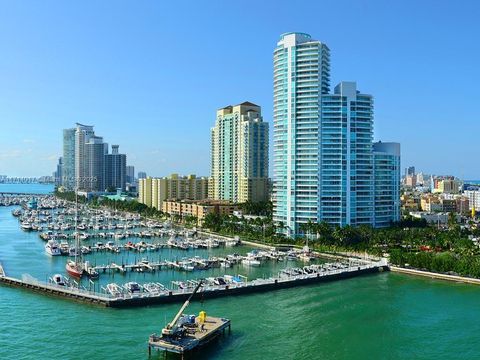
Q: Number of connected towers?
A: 3